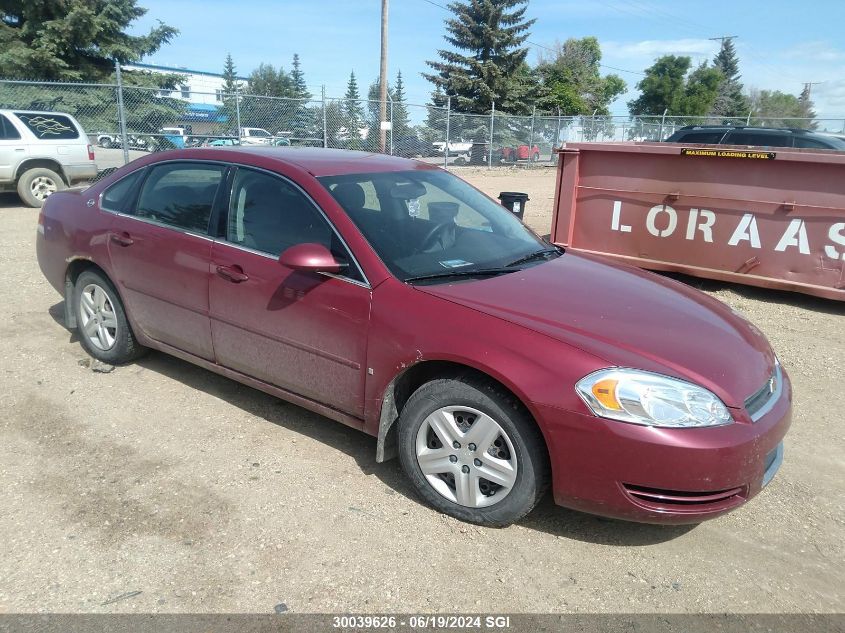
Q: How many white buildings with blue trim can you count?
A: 1